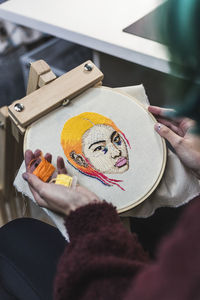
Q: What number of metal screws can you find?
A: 2